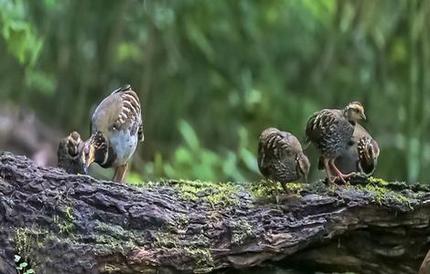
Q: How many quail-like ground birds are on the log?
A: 5